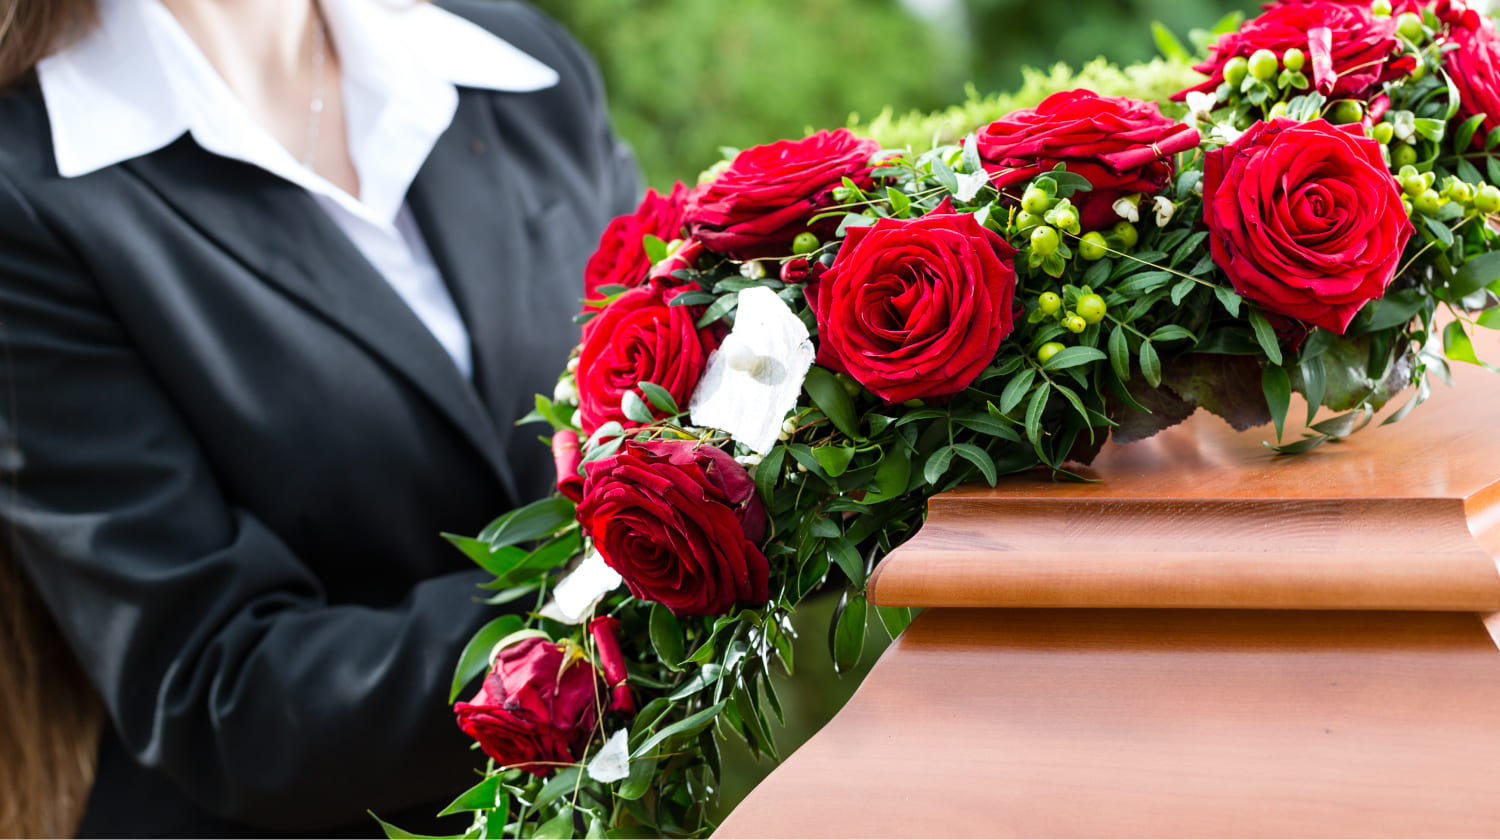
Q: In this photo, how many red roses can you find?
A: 10